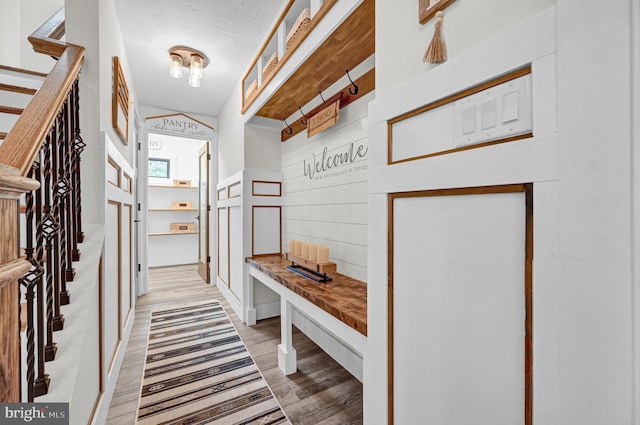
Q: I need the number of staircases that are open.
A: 1